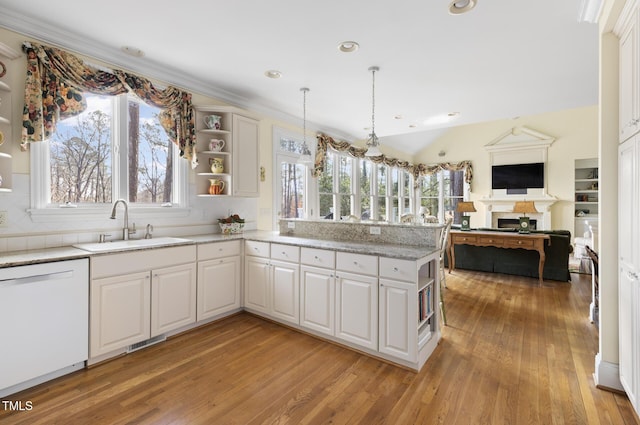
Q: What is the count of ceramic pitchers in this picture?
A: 4